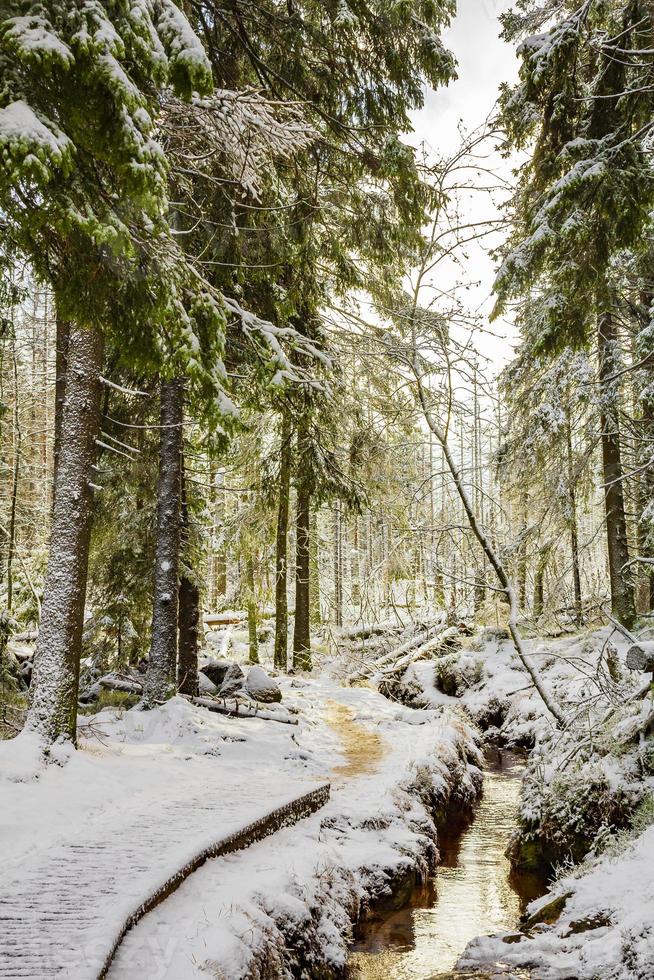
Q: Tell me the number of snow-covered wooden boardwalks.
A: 1